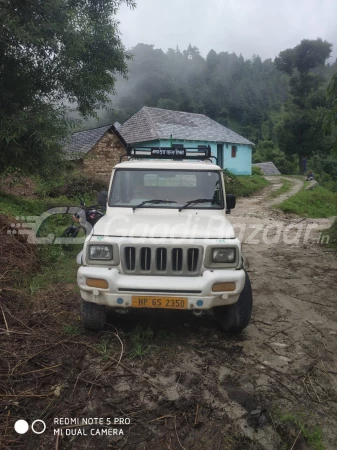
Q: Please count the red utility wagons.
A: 0